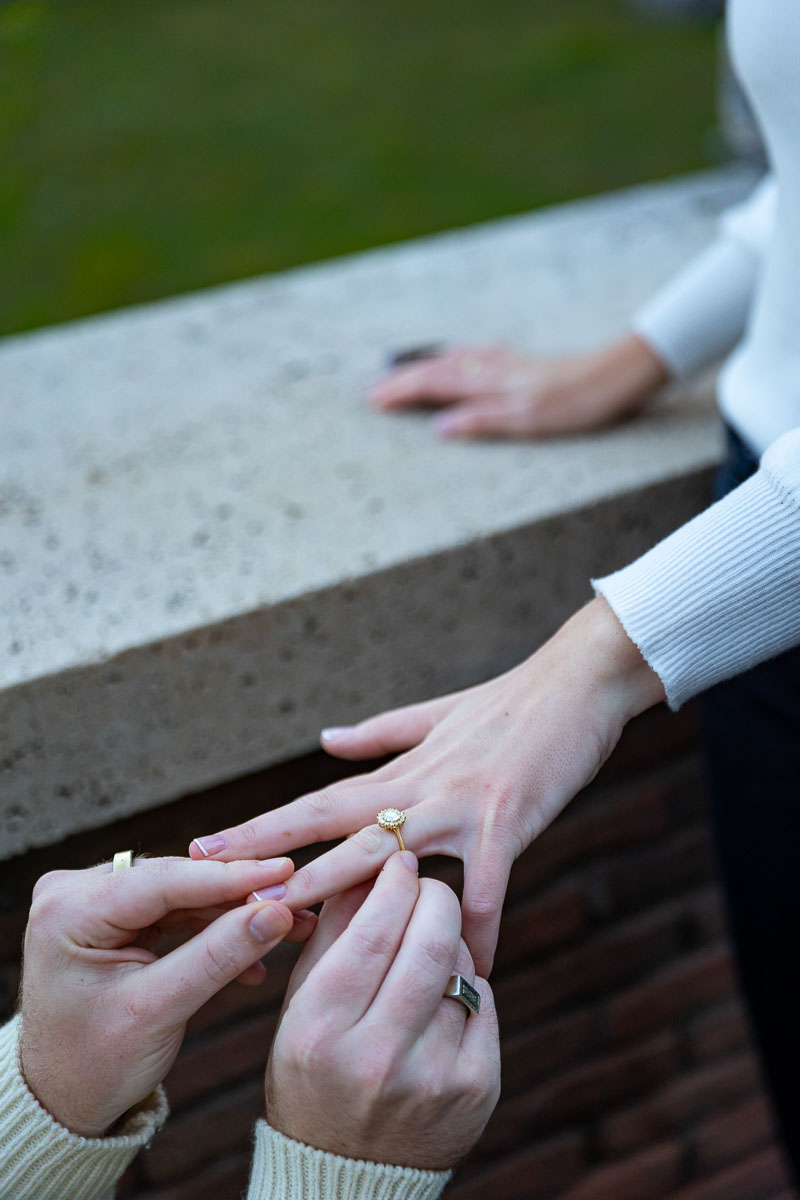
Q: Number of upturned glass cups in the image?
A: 0